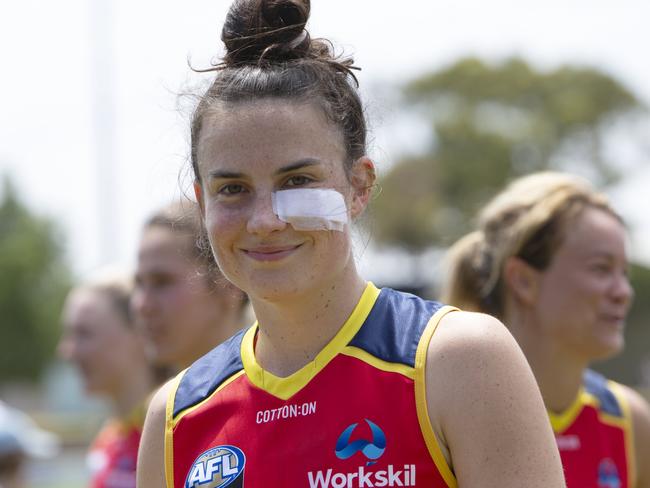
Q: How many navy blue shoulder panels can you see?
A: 3